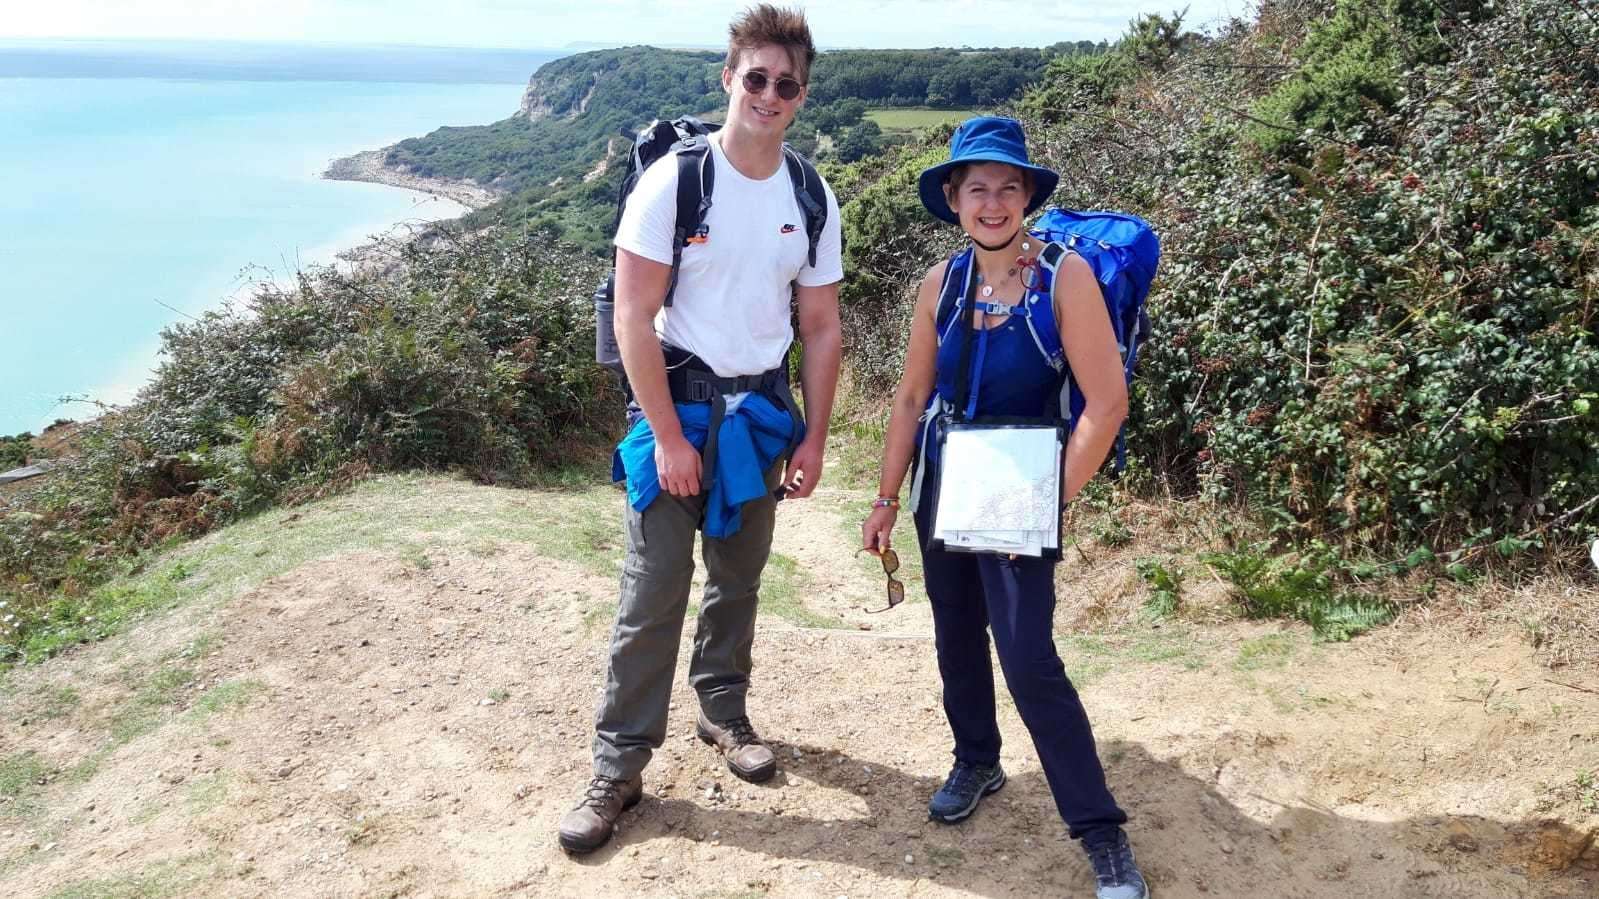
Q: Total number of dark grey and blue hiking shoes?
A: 2